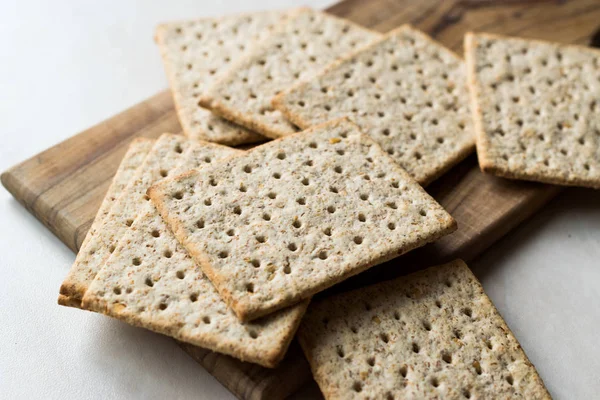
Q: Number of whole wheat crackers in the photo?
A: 9